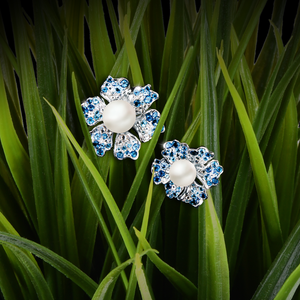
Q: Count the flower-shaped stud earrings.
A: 2